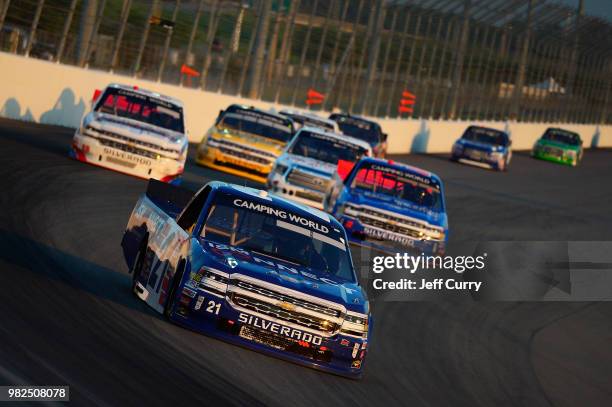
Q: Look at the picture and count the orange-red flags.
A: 6